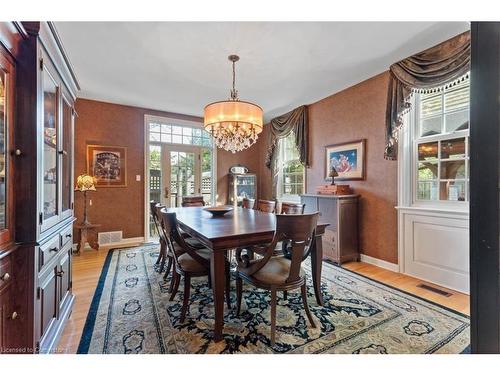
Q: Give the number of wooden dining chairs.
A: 8